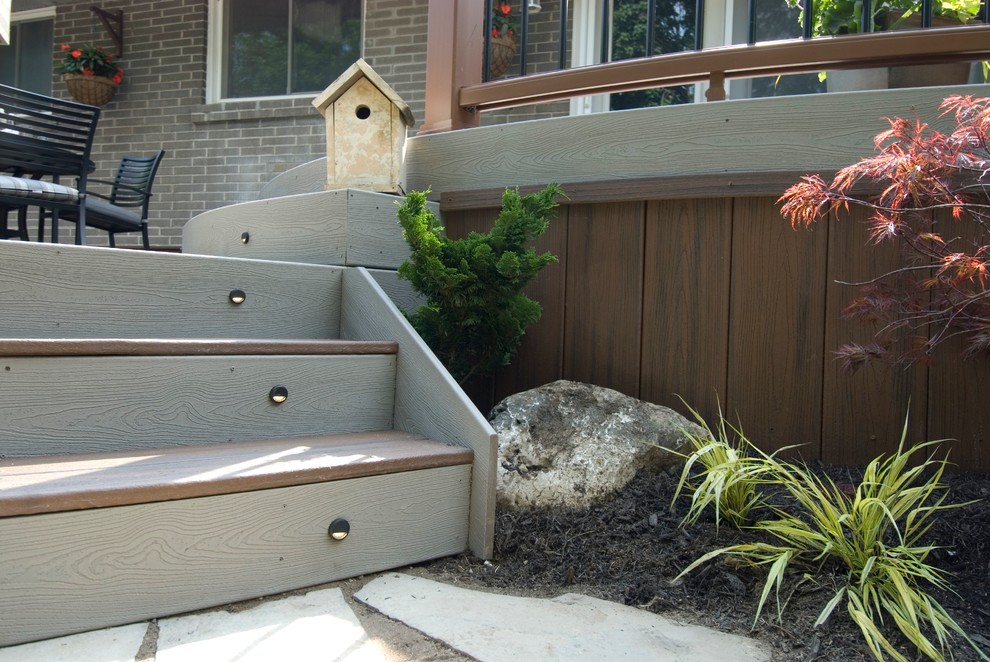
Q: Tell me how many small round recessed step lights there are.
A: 4